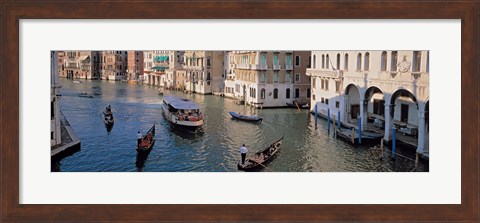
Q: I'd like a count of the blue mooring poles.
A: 5